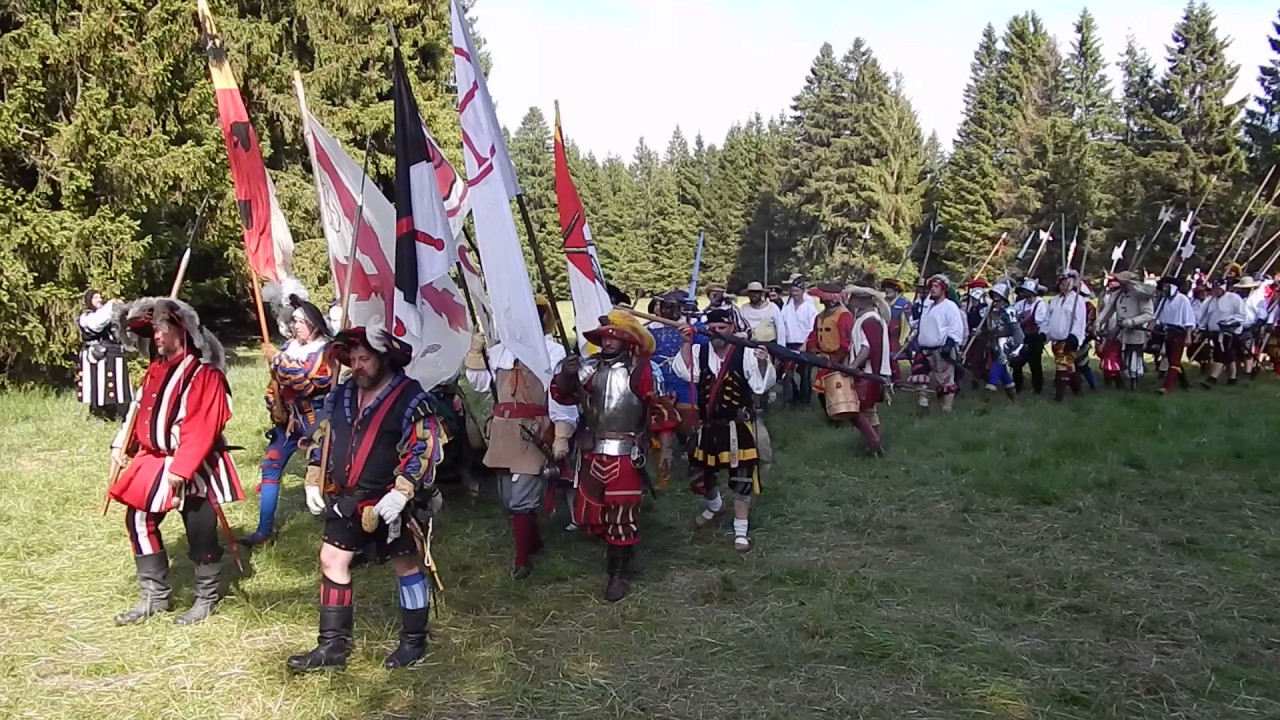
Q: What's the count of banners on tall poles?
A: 6